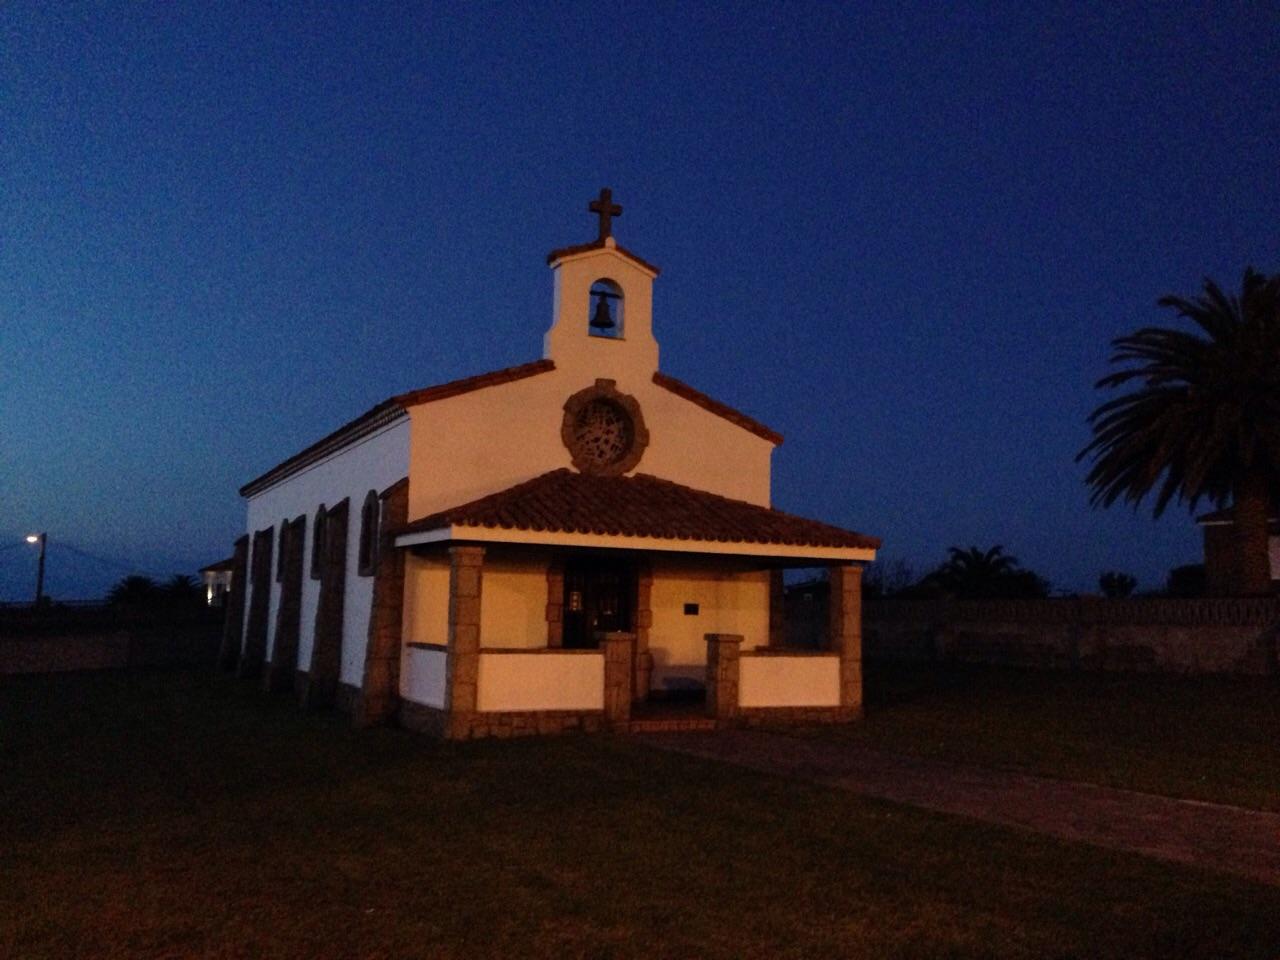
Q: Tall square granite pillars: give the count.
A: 2